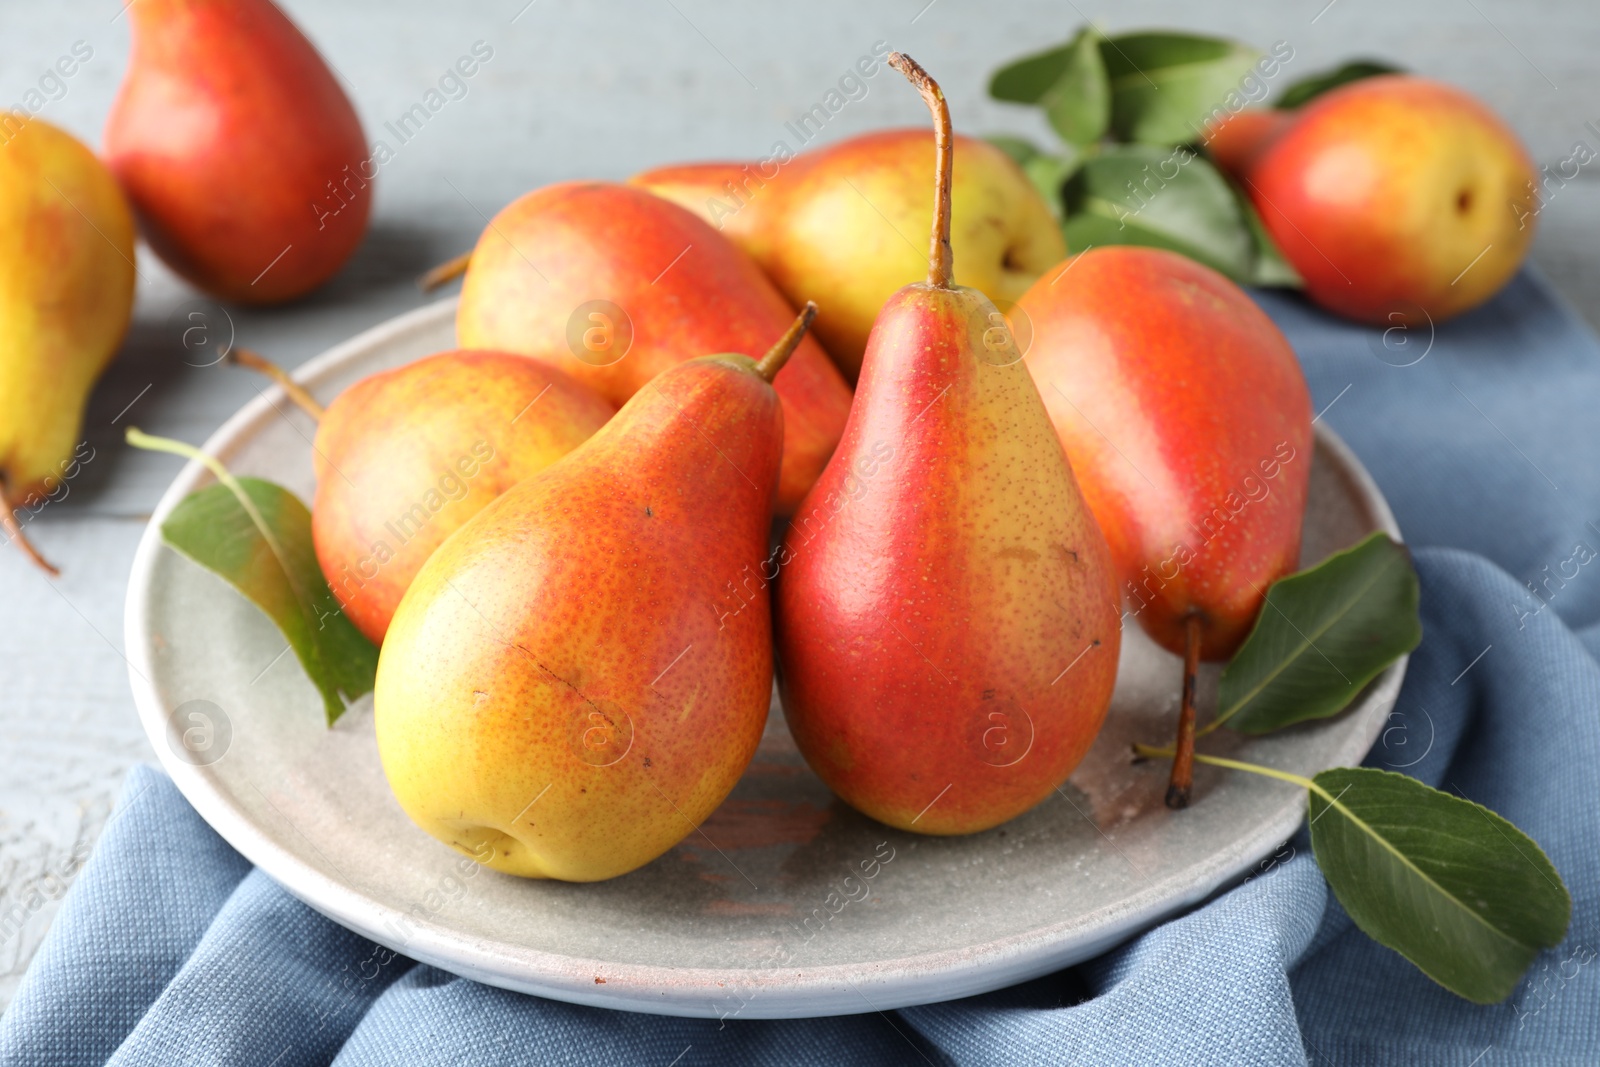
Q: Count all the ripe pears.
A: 9